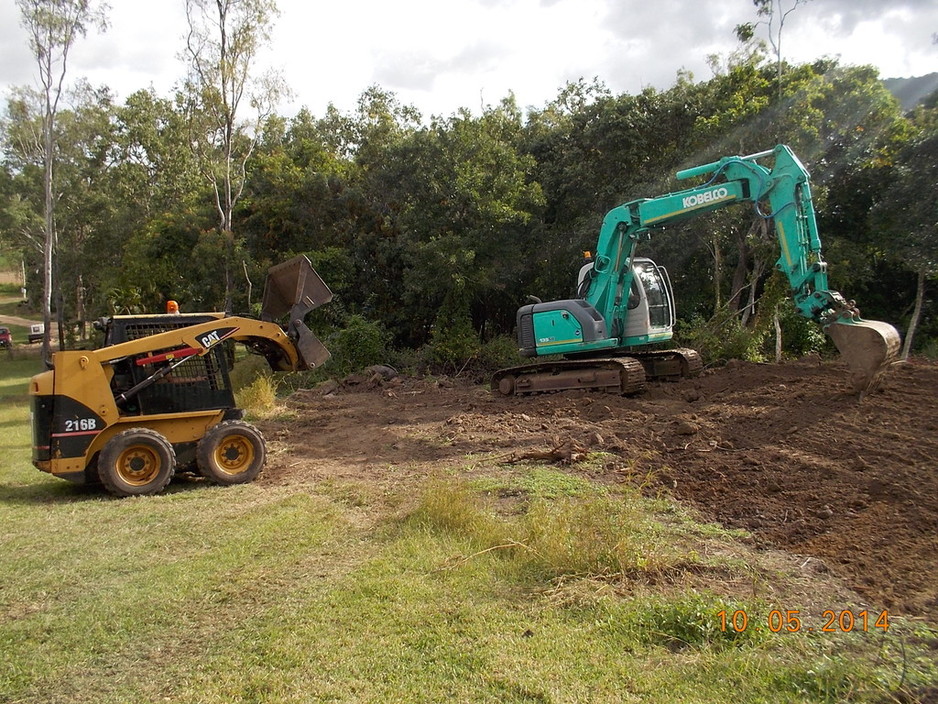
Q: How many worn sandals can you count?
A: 0